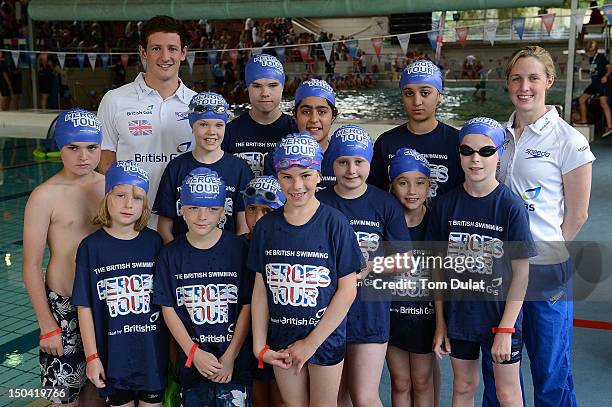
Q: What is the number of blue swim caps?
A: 12